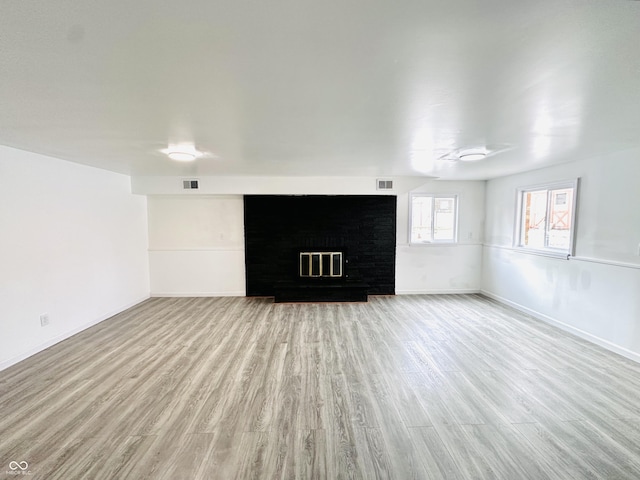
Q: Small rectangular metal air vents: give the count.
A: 2